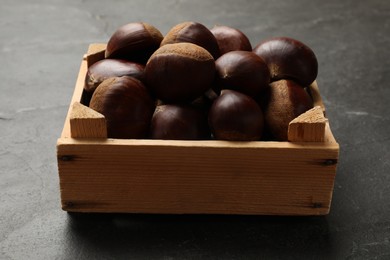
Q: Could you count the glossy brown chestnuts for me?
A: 11